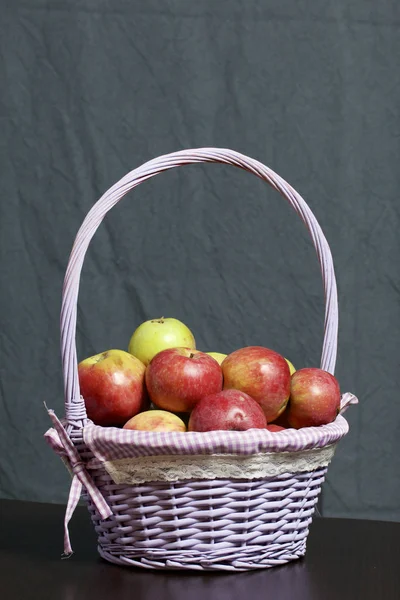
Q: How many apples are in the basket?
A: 10